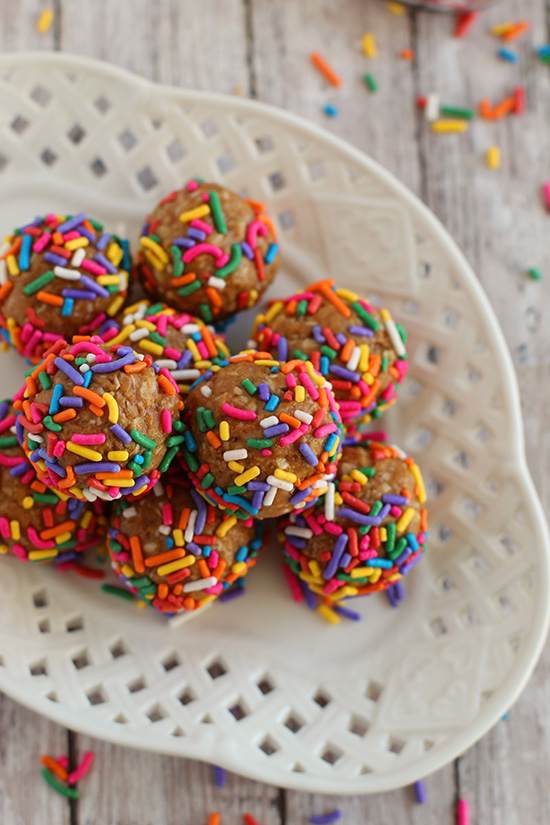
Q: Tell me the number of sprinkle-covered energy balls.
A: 9